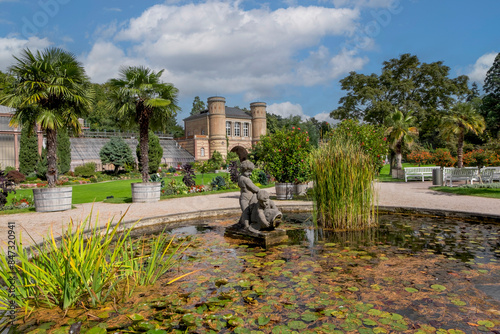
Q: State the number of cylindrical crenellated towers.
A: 2